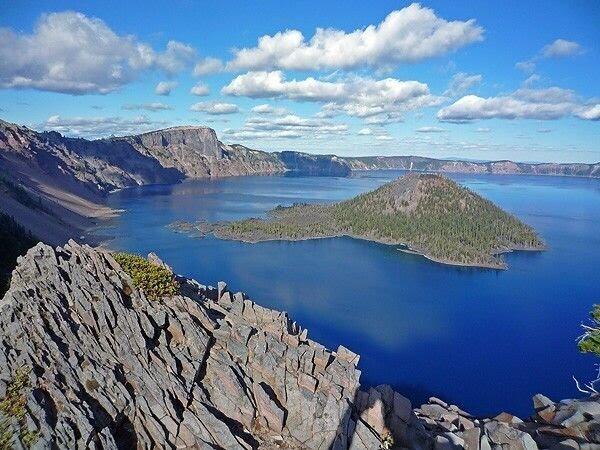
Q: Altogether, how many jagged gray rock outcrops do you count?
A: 1